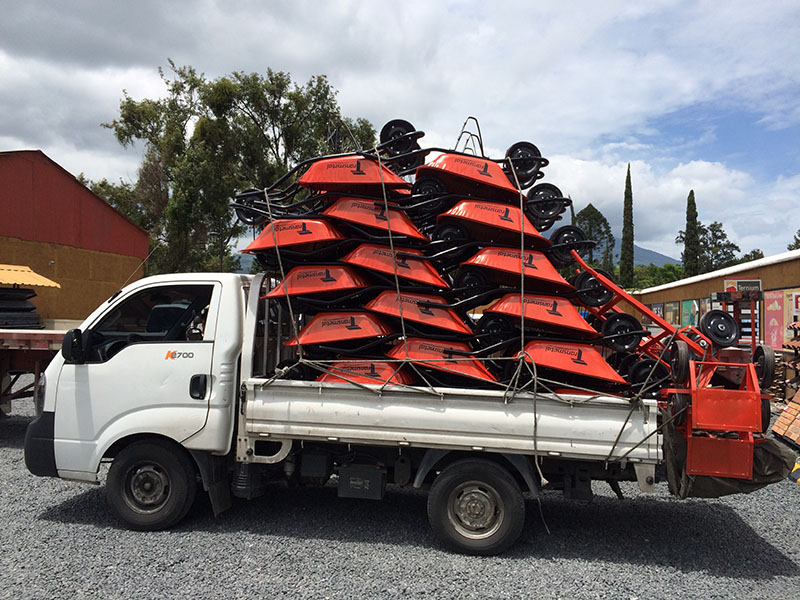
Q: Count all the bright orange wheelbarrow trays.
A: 14